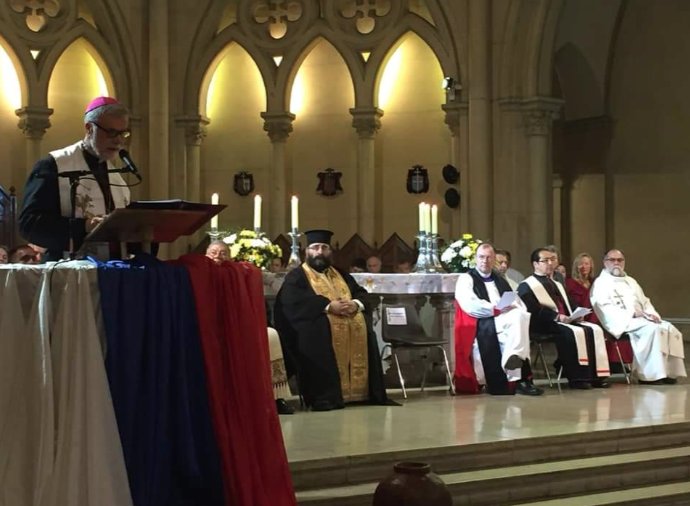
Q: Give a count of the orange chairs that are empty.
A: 0